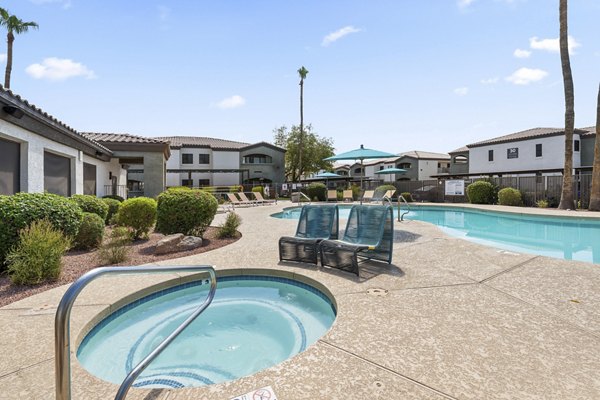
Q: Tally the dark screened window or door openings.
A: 3